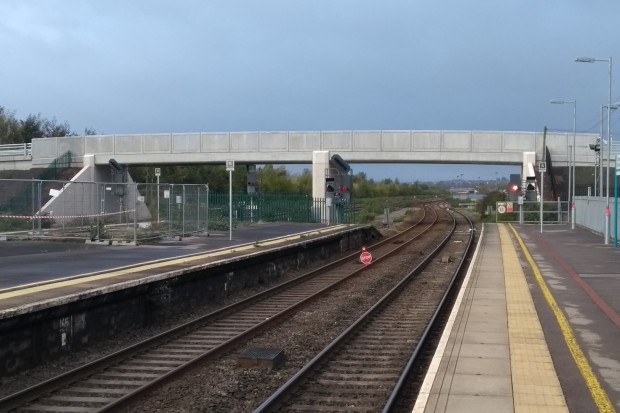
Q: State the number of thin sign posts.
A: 3